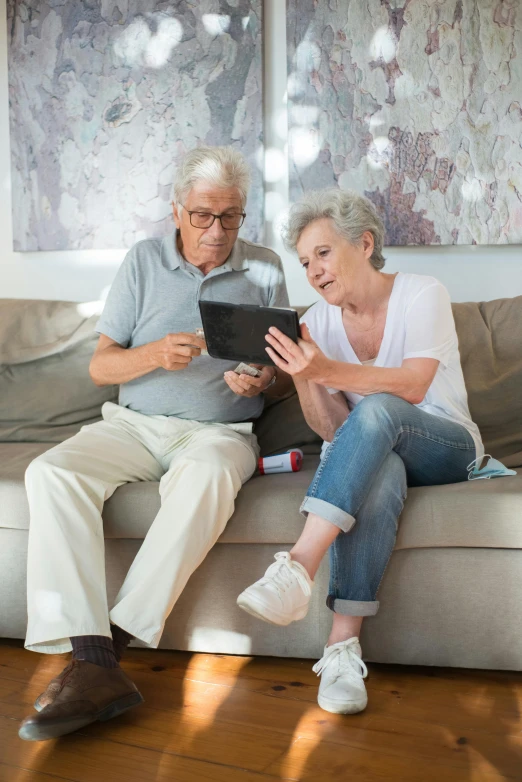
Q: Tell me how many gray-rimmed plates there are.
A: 0